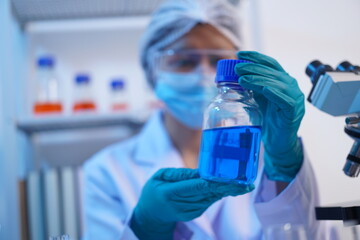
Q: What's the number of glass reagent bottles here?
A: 4